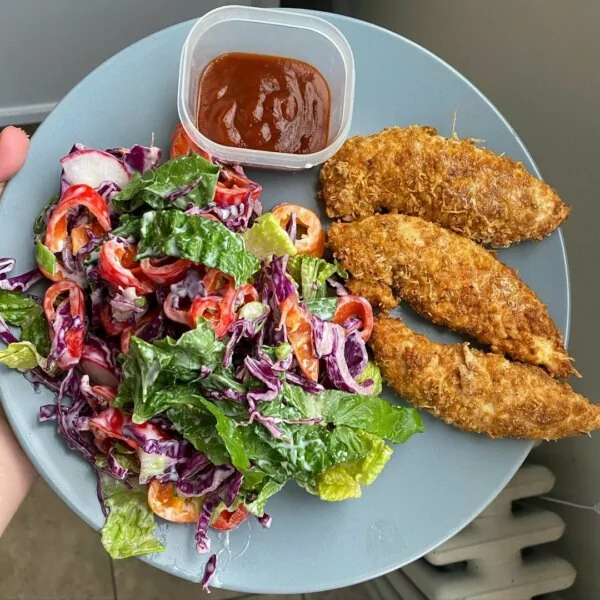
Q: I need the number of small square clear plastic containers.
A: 1